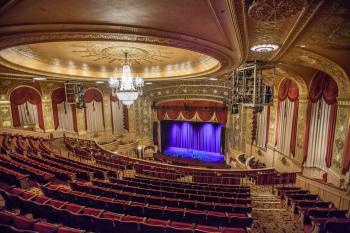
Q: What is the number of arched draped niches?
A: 7